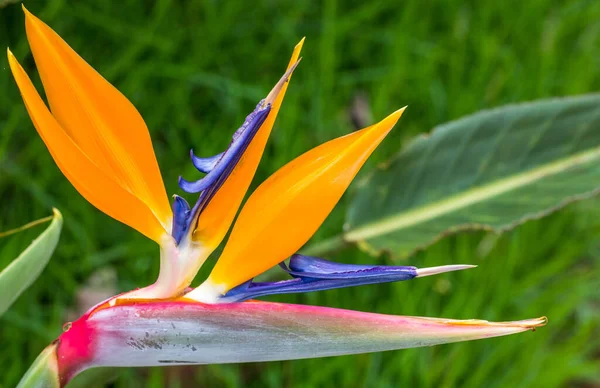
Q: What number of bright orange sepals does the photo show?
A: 4